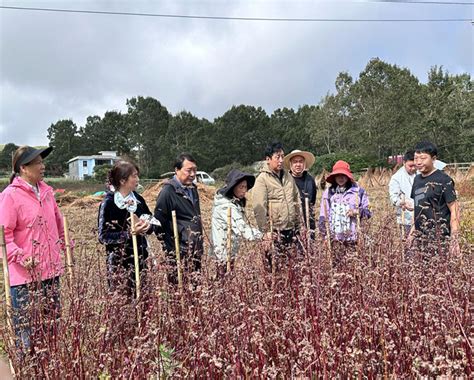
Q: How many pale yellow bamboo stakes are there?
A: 10